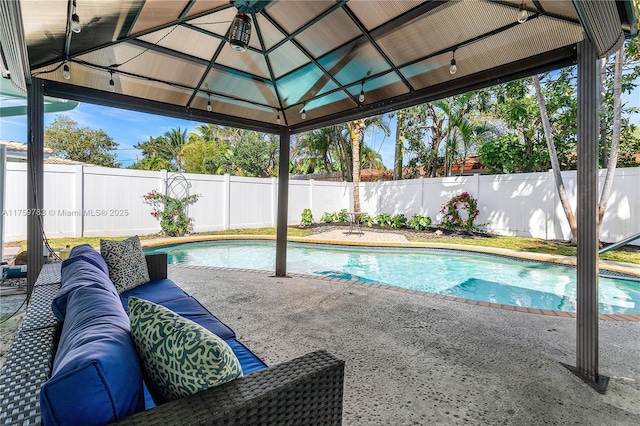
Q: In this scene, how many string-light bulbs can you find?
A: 9